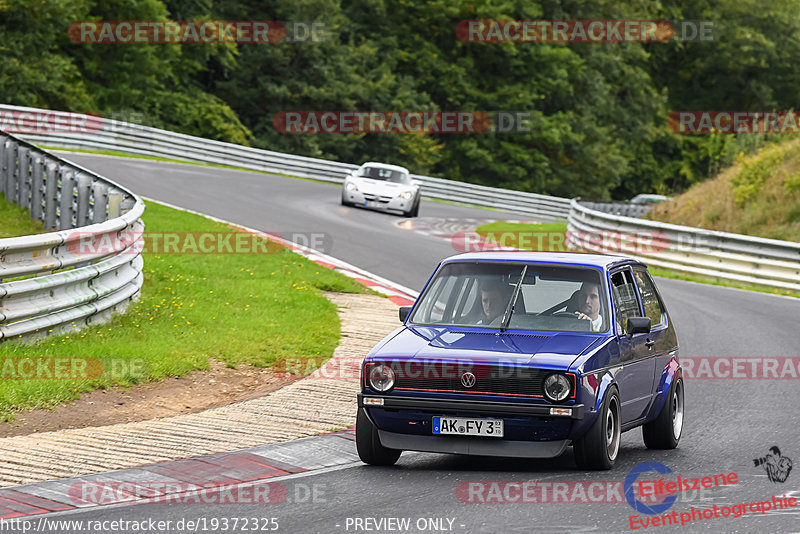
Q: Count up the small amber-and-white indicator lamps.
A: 2